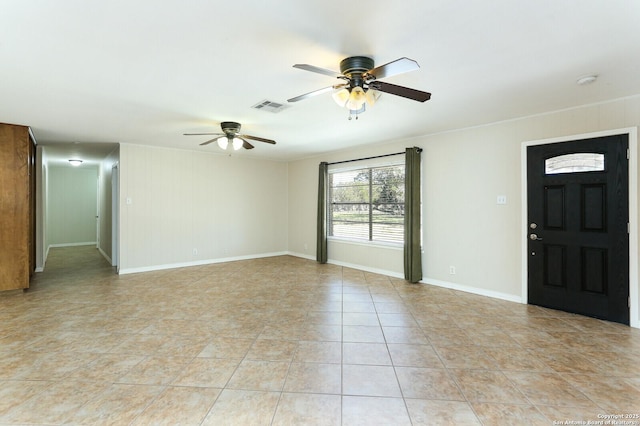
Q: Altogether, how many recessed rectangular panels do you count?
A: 4